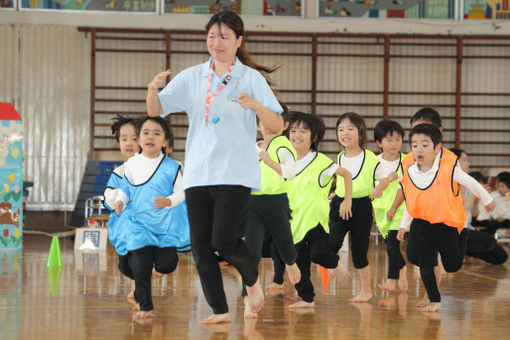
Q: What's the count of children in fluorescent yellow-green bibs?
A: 4